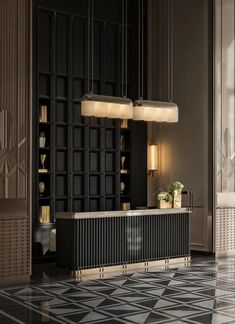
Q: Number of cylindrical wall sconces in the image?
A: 1